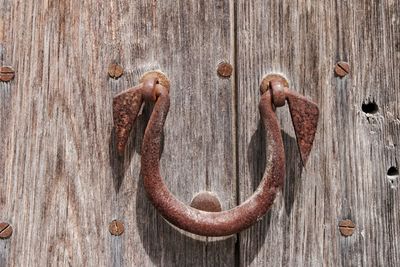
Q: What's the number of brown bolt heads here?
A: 7